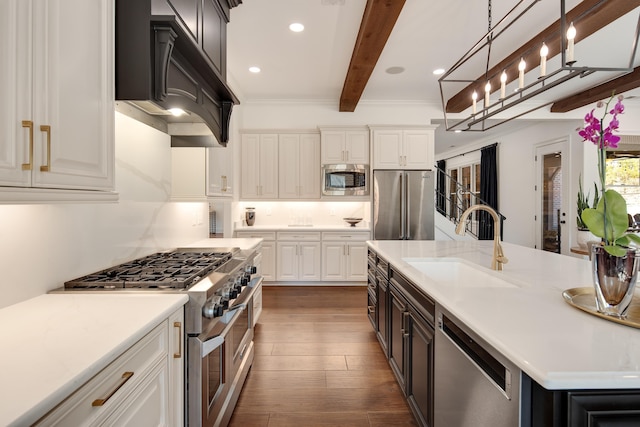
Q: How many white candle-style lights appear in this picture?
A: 6